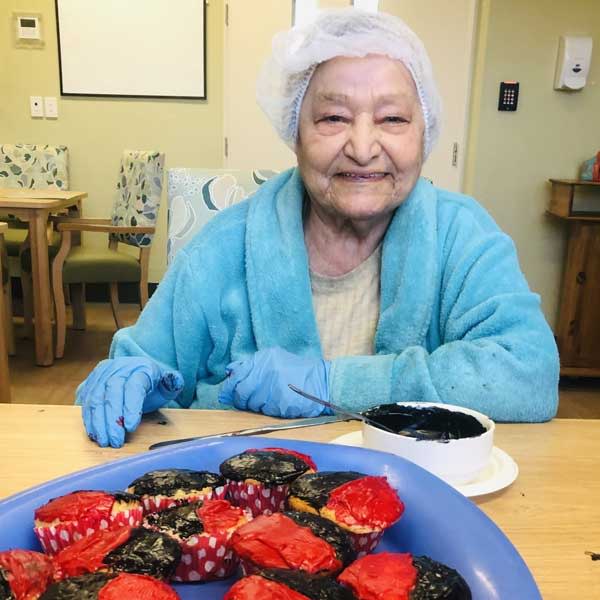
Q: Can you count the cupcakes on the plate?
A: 11